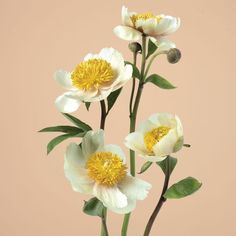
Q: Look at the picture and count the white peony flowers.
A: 4